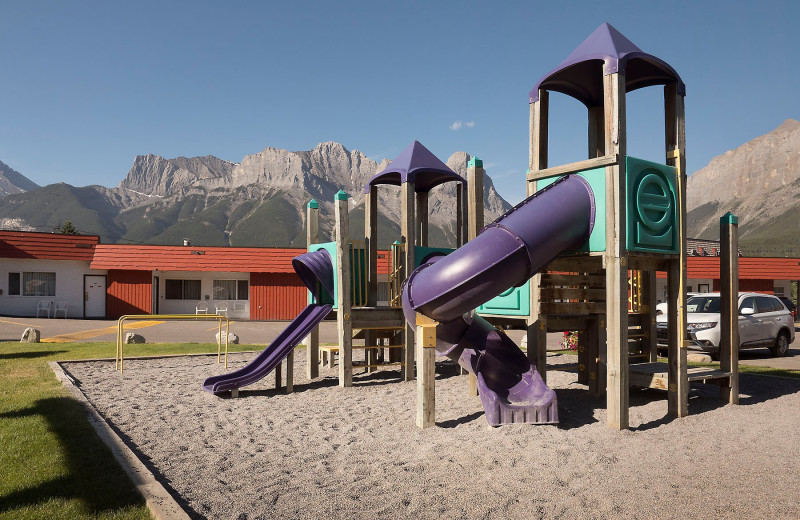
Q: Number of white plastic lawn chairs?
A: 4